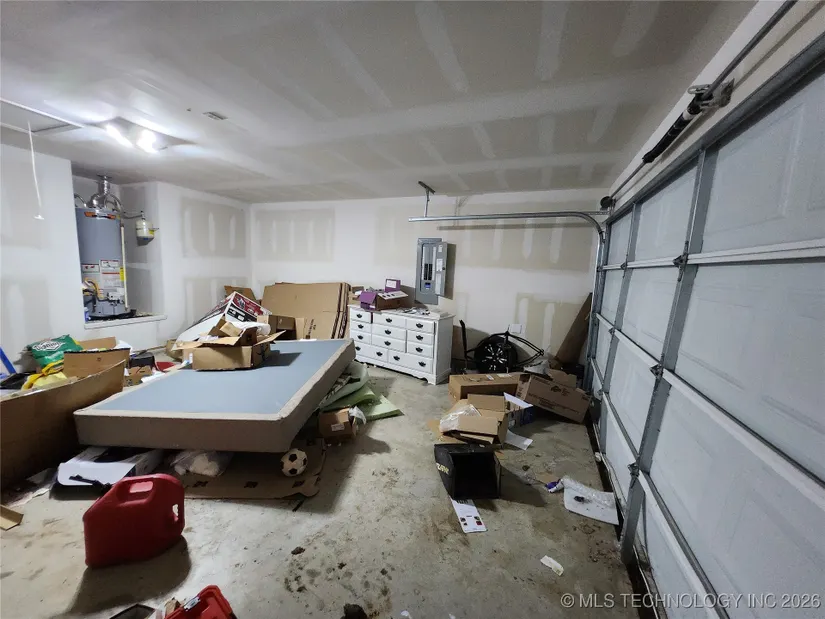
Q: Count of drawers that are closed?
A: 11